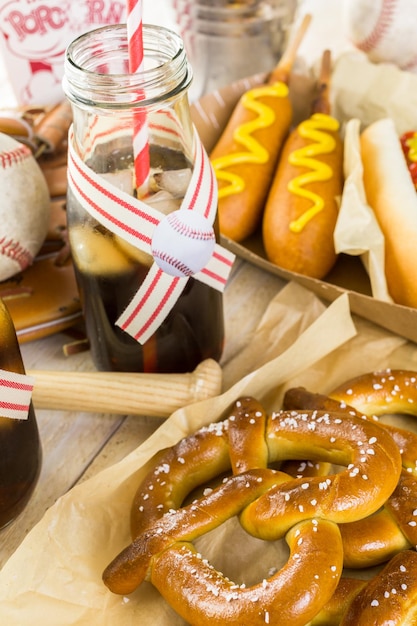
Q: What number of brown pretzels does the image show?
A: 3